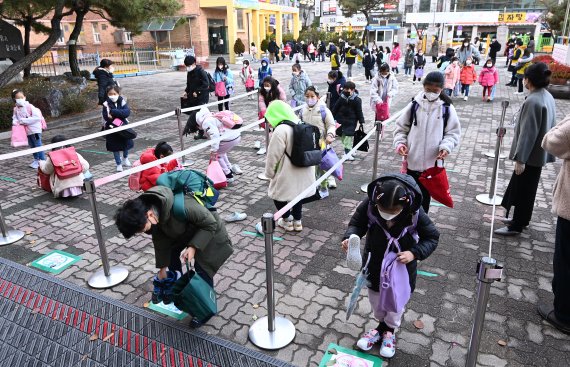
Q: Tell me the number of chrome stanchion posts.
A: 11